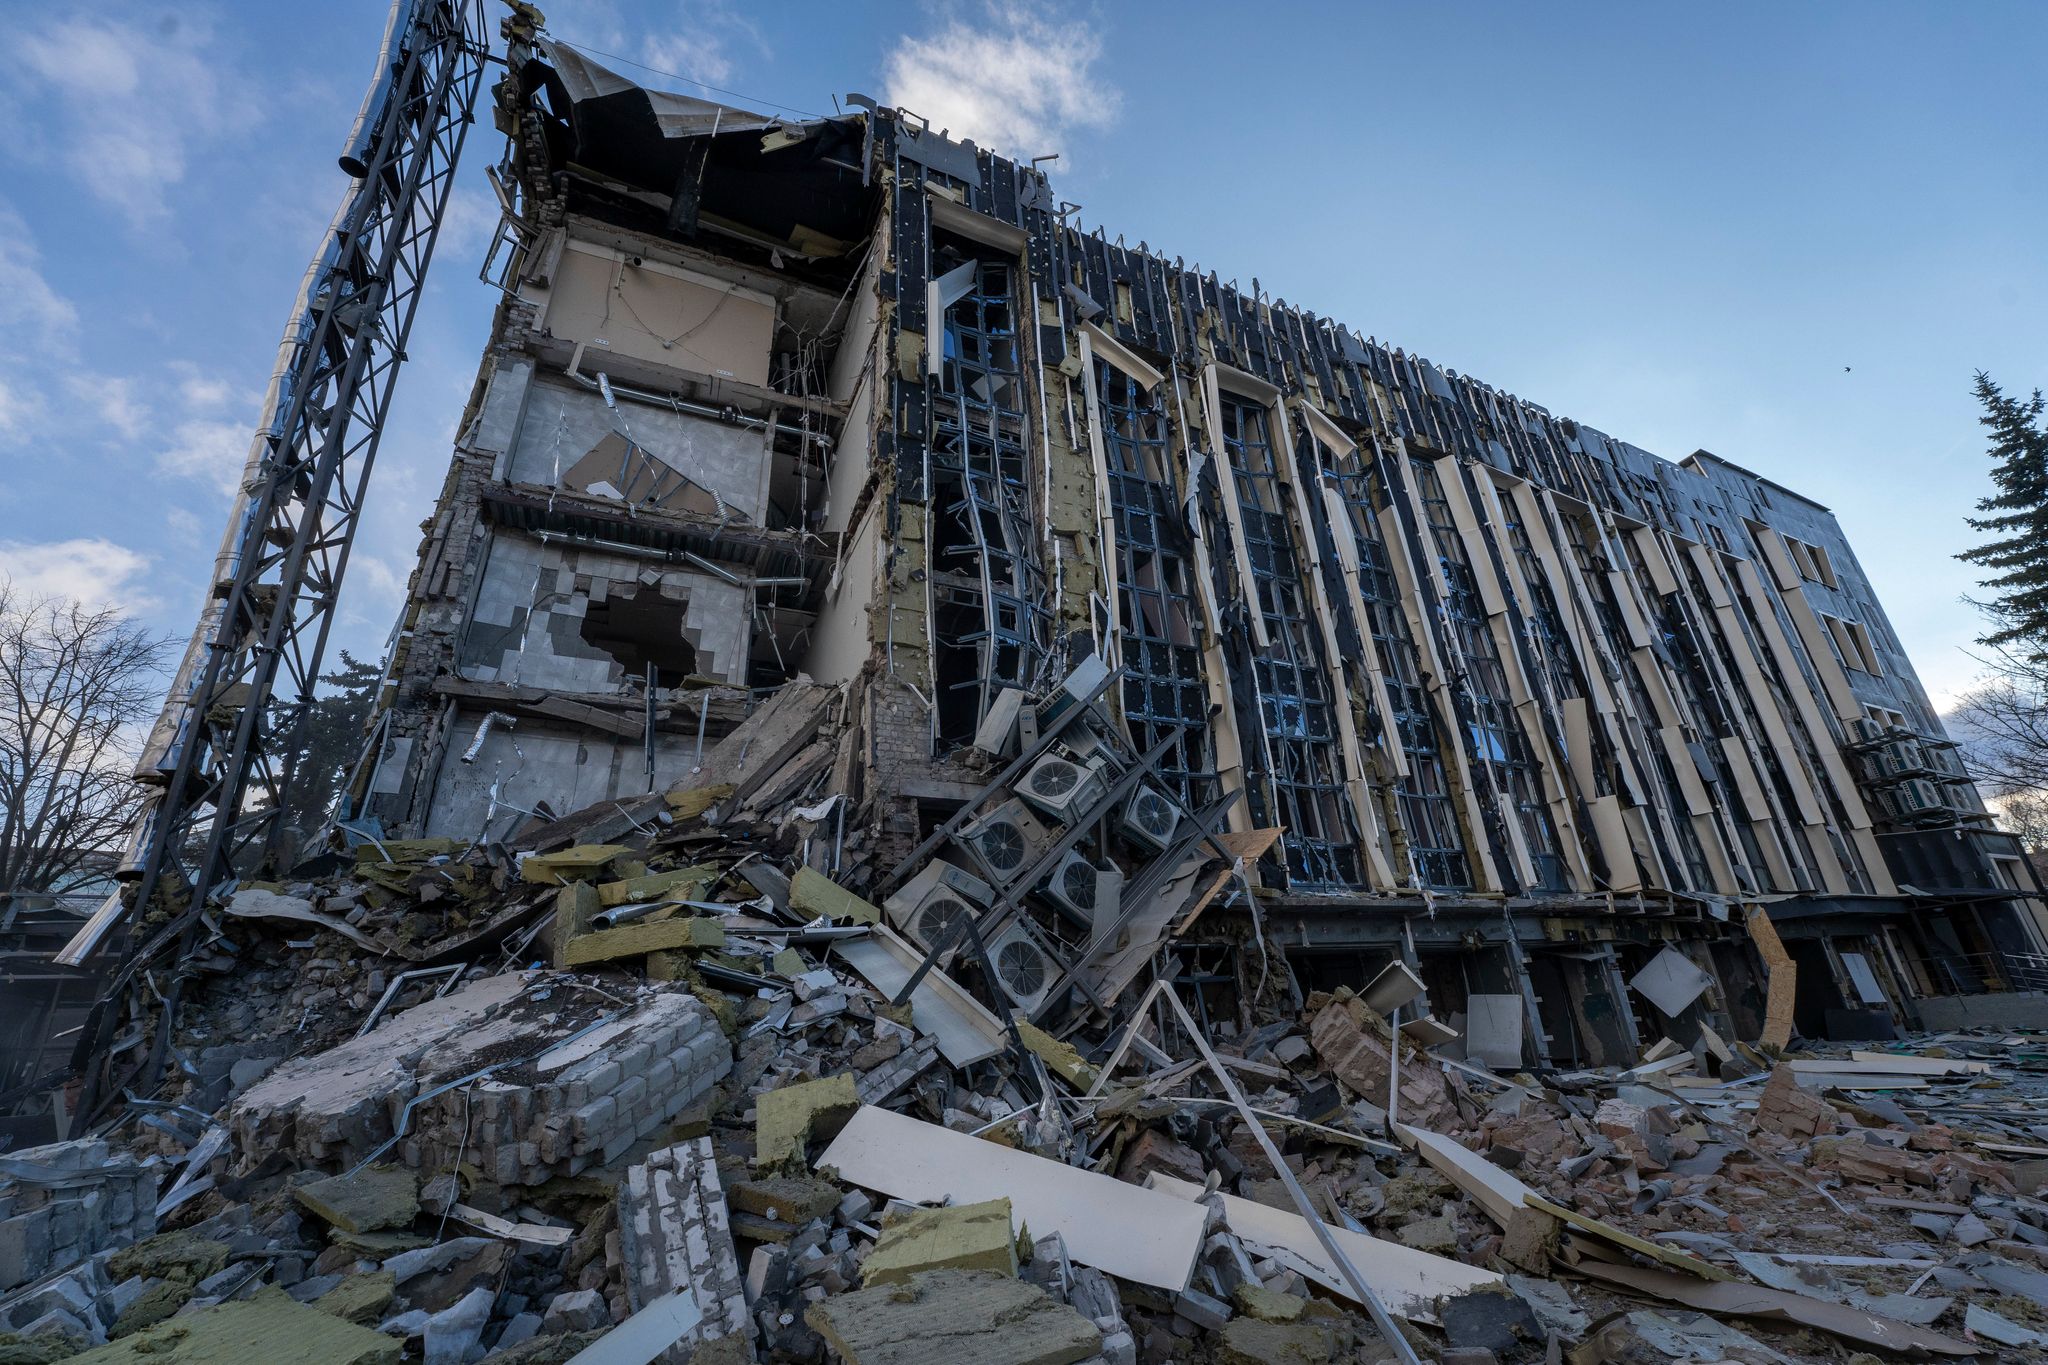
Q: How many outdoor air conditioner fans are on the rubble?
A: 6